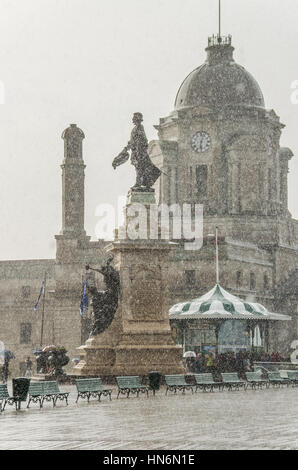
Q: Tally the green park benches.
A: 10